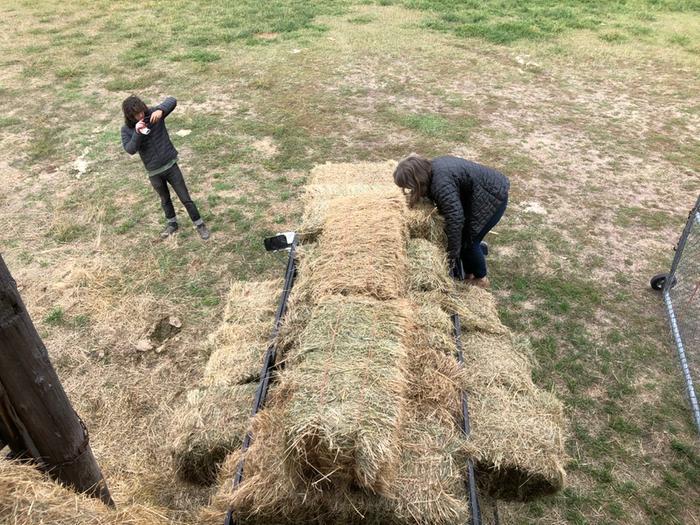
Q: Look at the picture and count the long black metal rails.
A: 2